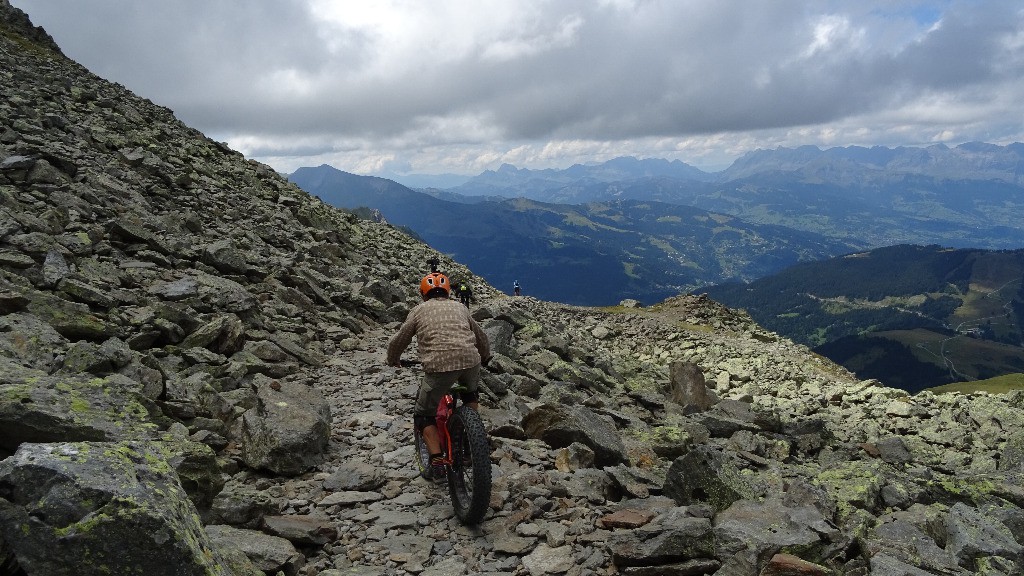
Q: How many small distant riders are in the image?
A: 2